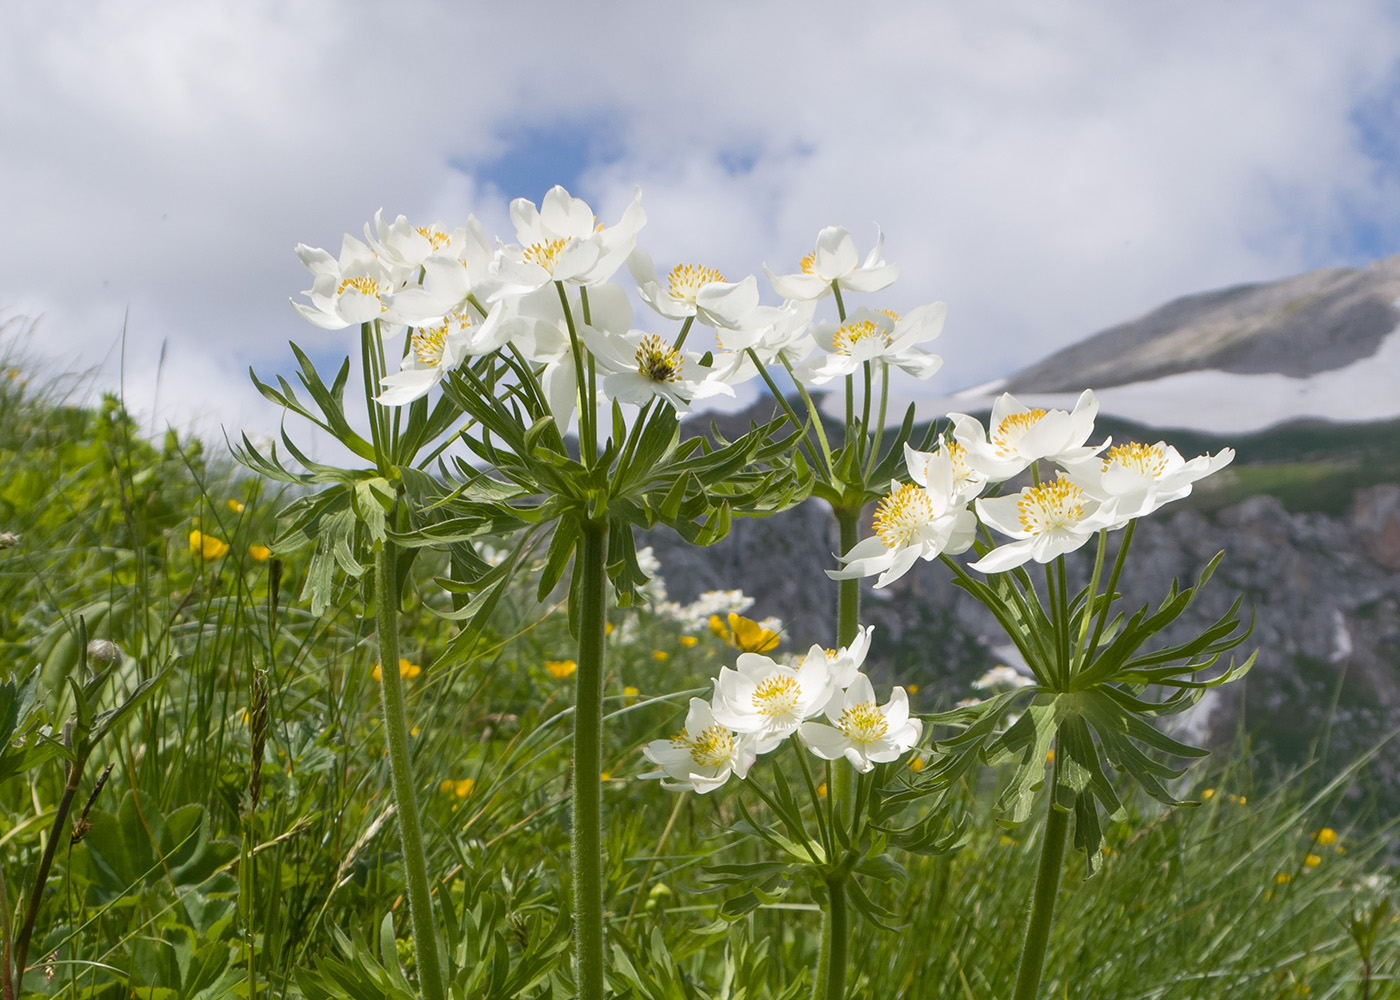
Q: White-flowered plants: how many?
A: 5